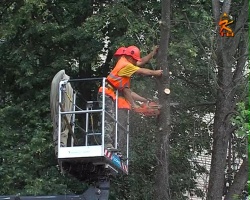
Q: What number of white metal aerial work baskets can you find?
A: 1